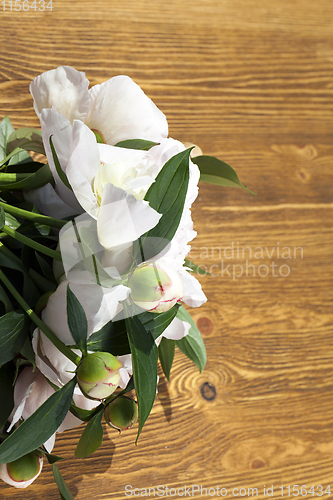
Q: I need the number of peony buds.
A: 4